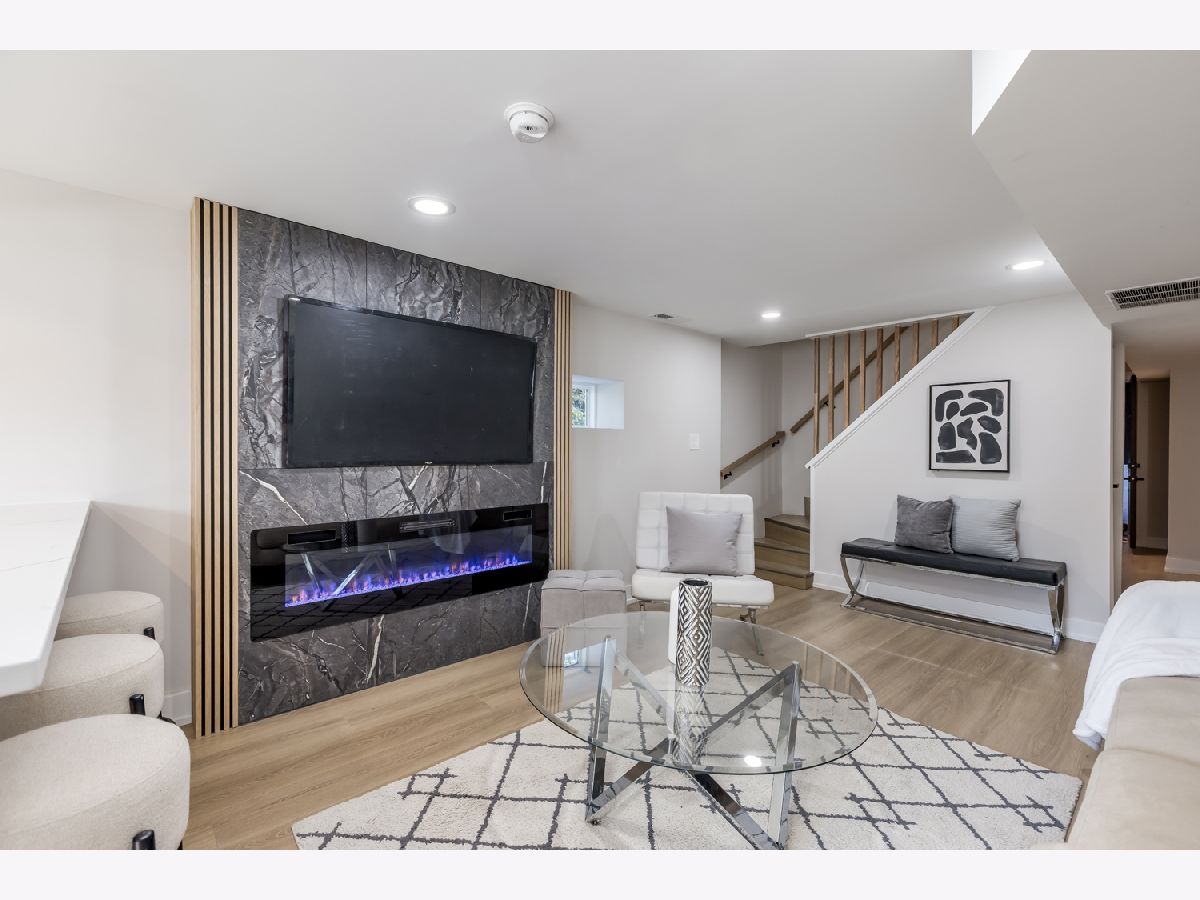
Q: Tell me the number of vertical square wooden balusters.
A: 9